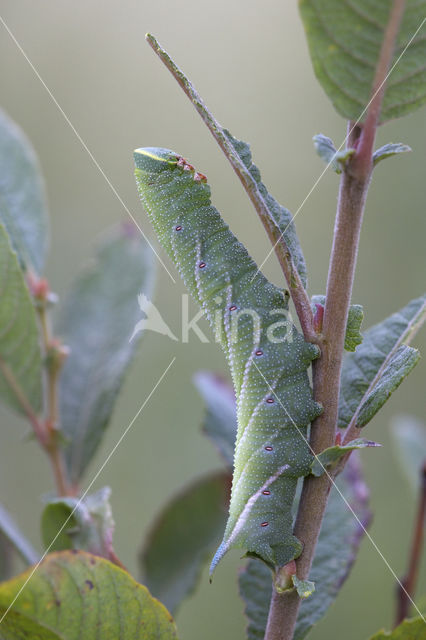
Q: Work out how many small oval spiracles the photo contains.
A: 8